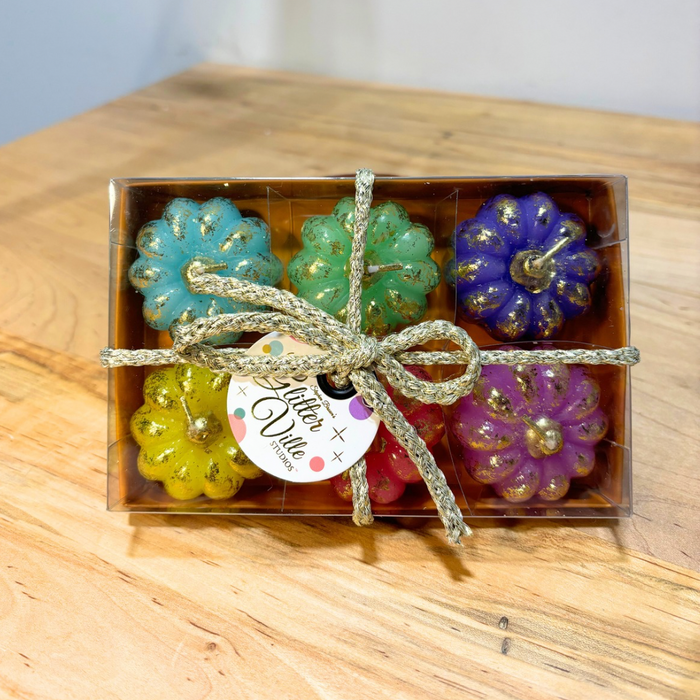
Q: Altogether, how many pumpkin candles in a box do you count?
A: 6